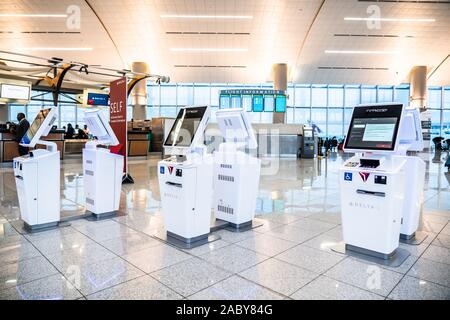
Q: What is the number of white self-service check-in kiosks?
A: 6